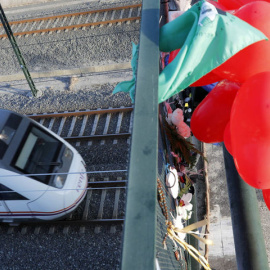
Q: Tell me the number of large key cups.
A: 0